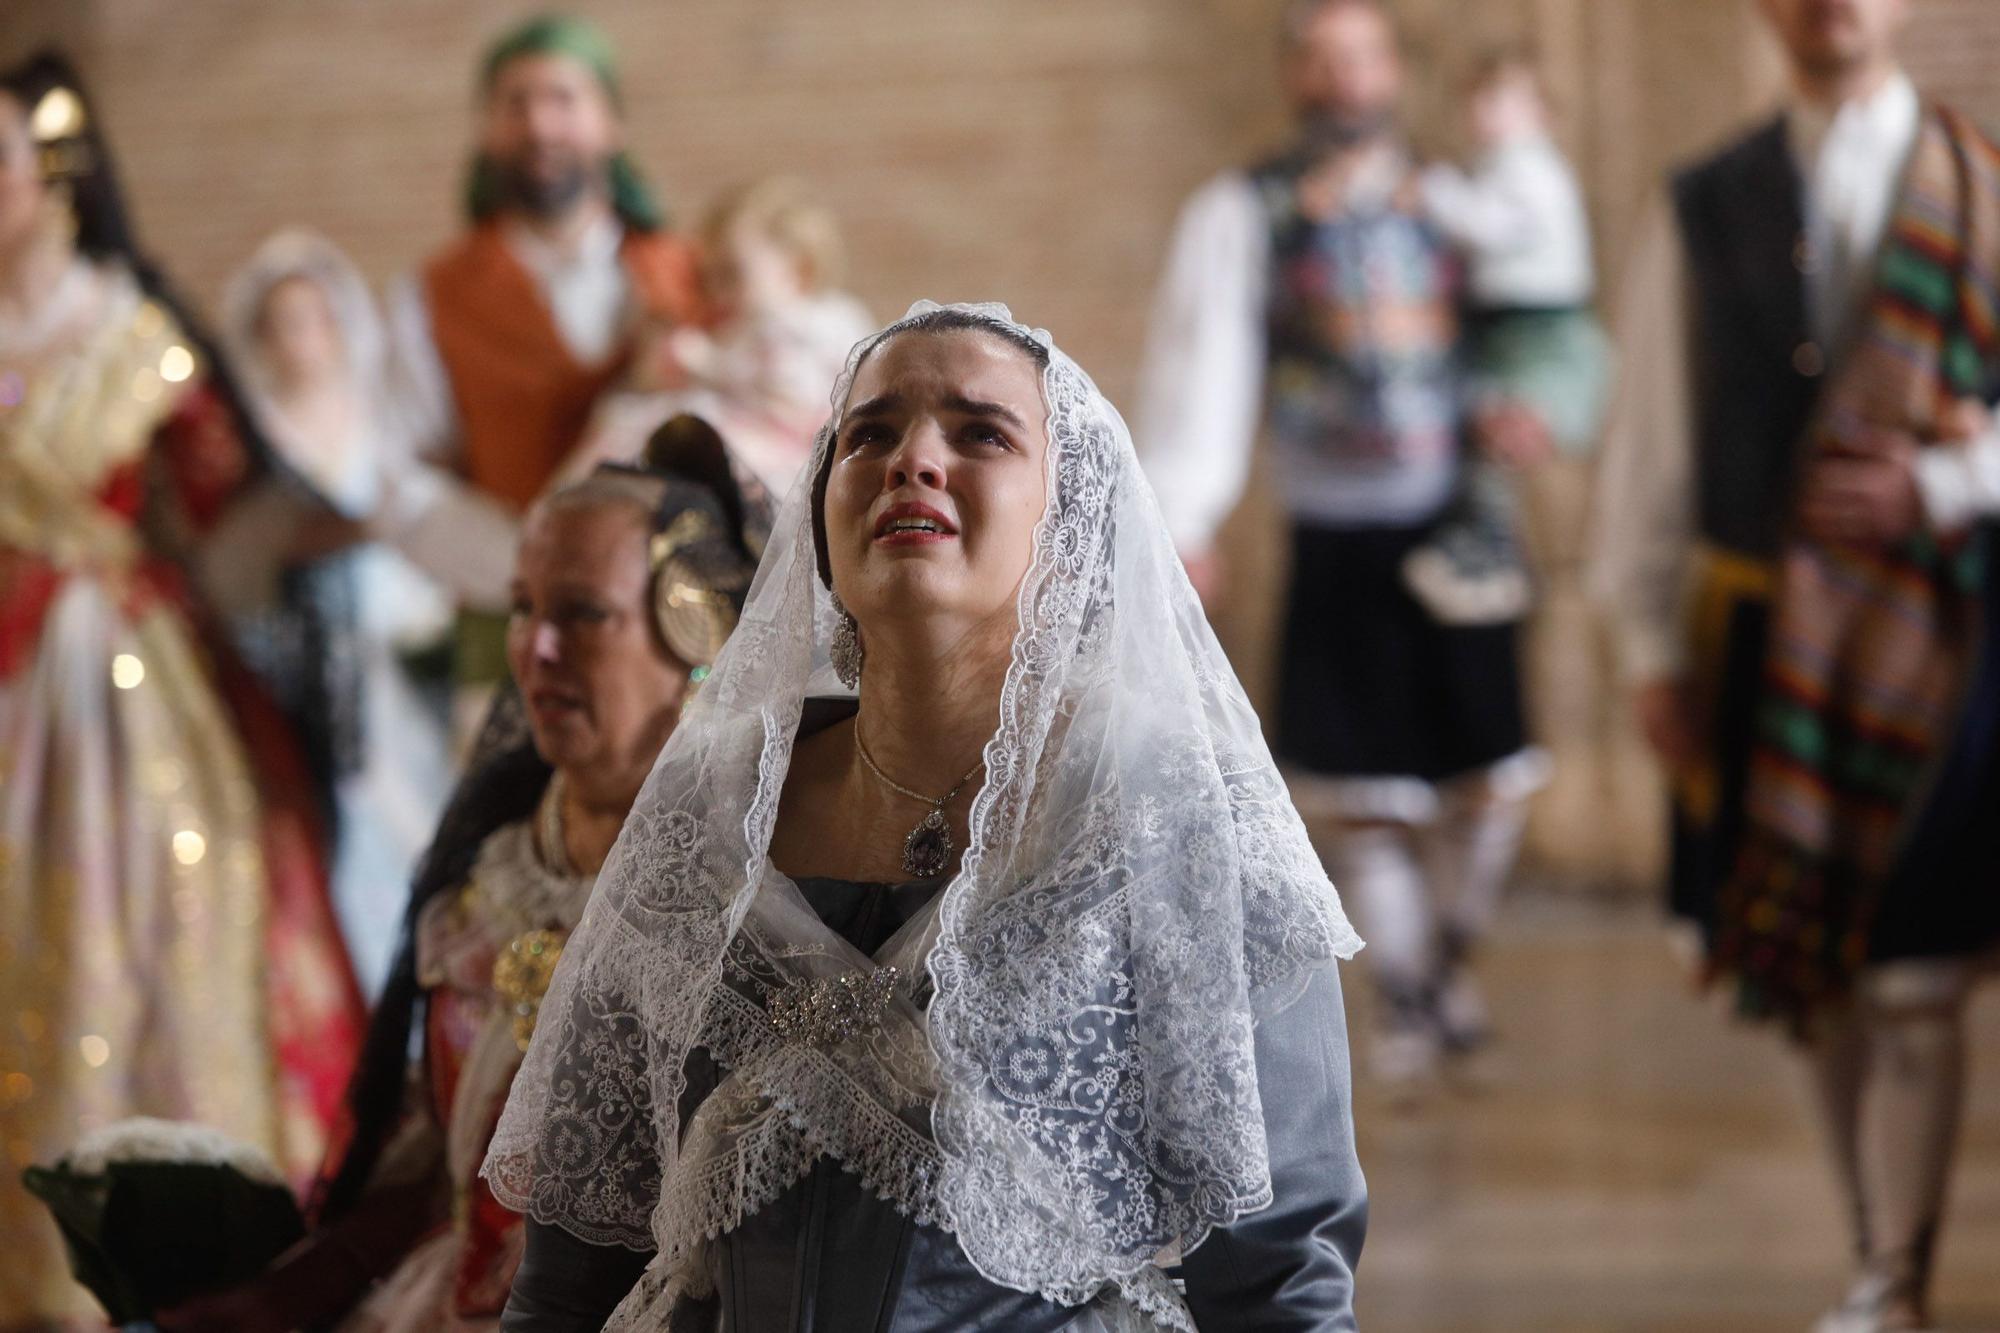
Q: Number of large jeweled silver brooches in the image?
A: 1